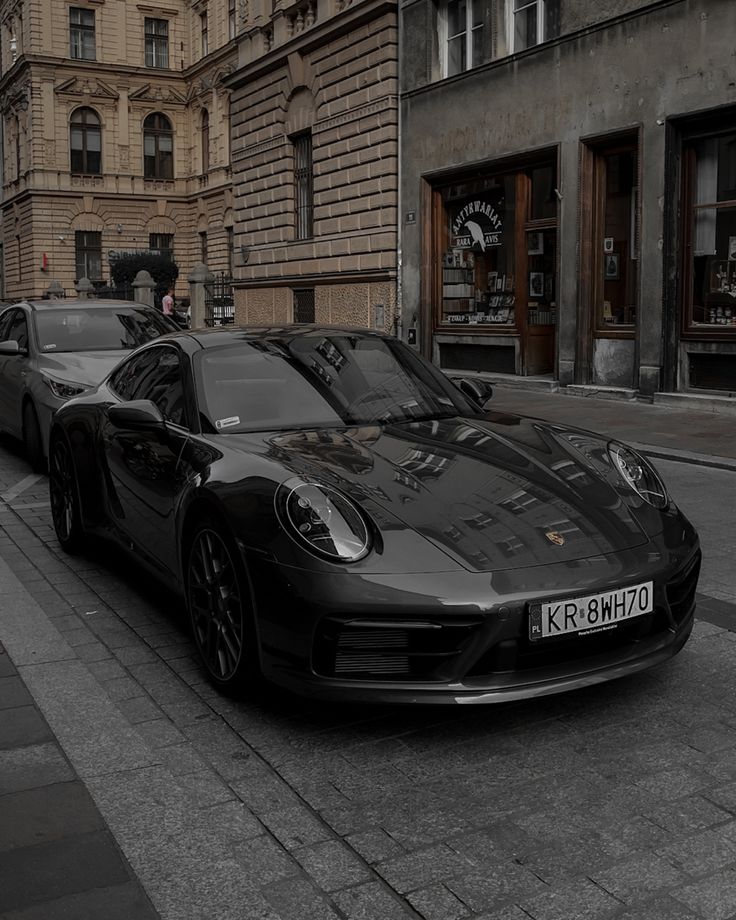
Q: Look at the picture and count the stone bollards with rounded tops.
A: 4